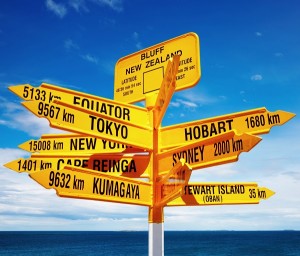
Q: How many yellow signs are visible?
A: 11